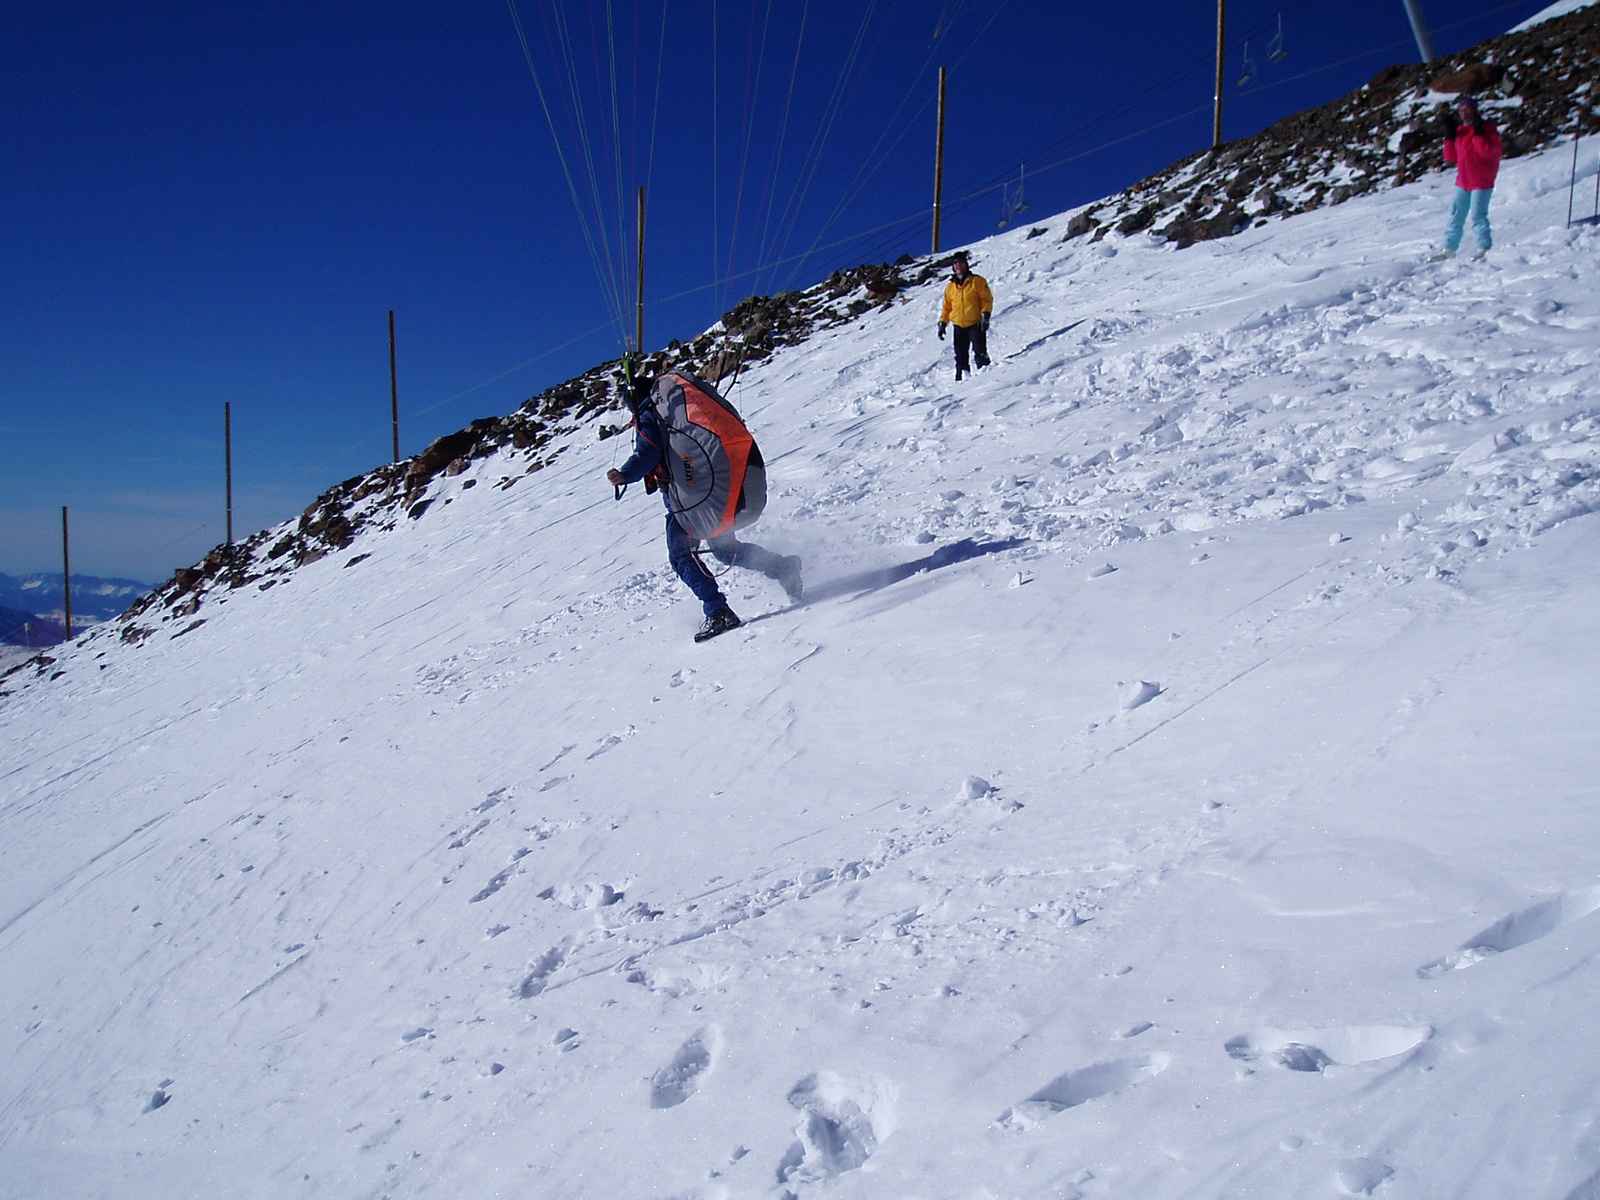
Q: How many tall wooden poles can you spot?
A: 6